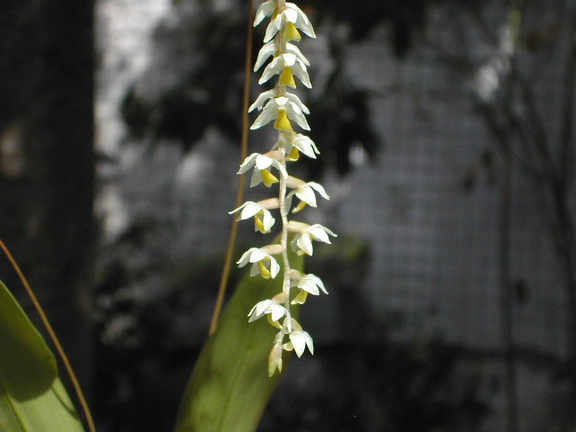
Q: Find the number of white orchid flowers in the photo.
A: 15